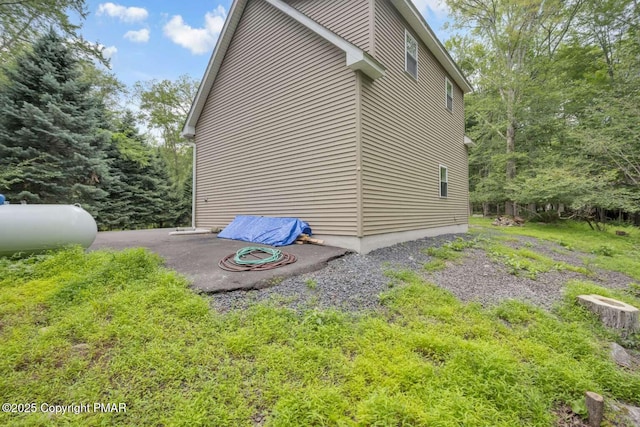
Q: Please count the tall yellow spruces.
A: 0